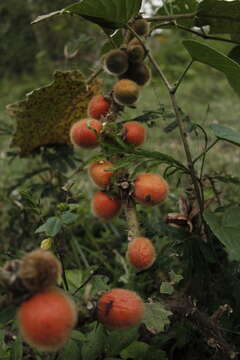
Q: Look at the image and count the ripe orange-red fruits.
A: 9